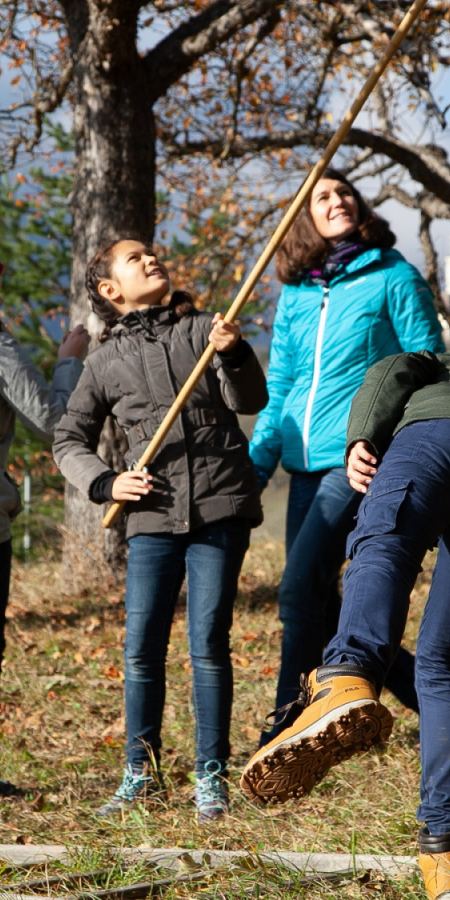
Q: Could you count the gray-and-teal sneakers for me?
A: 2